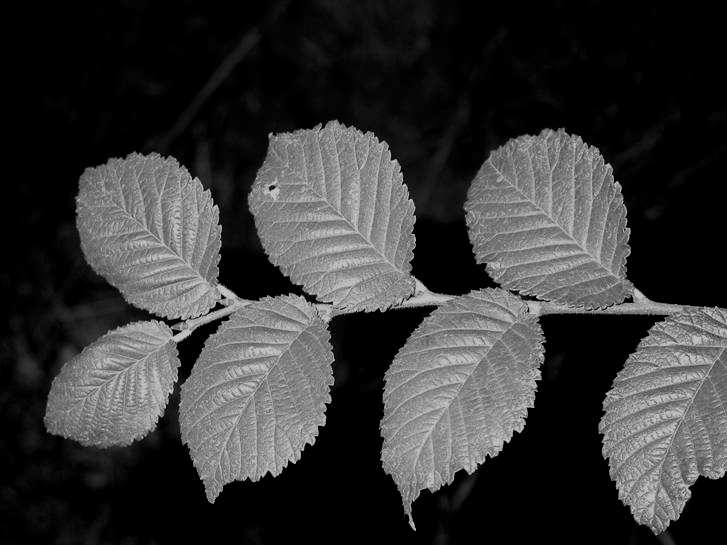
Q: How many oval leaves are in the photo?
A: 7